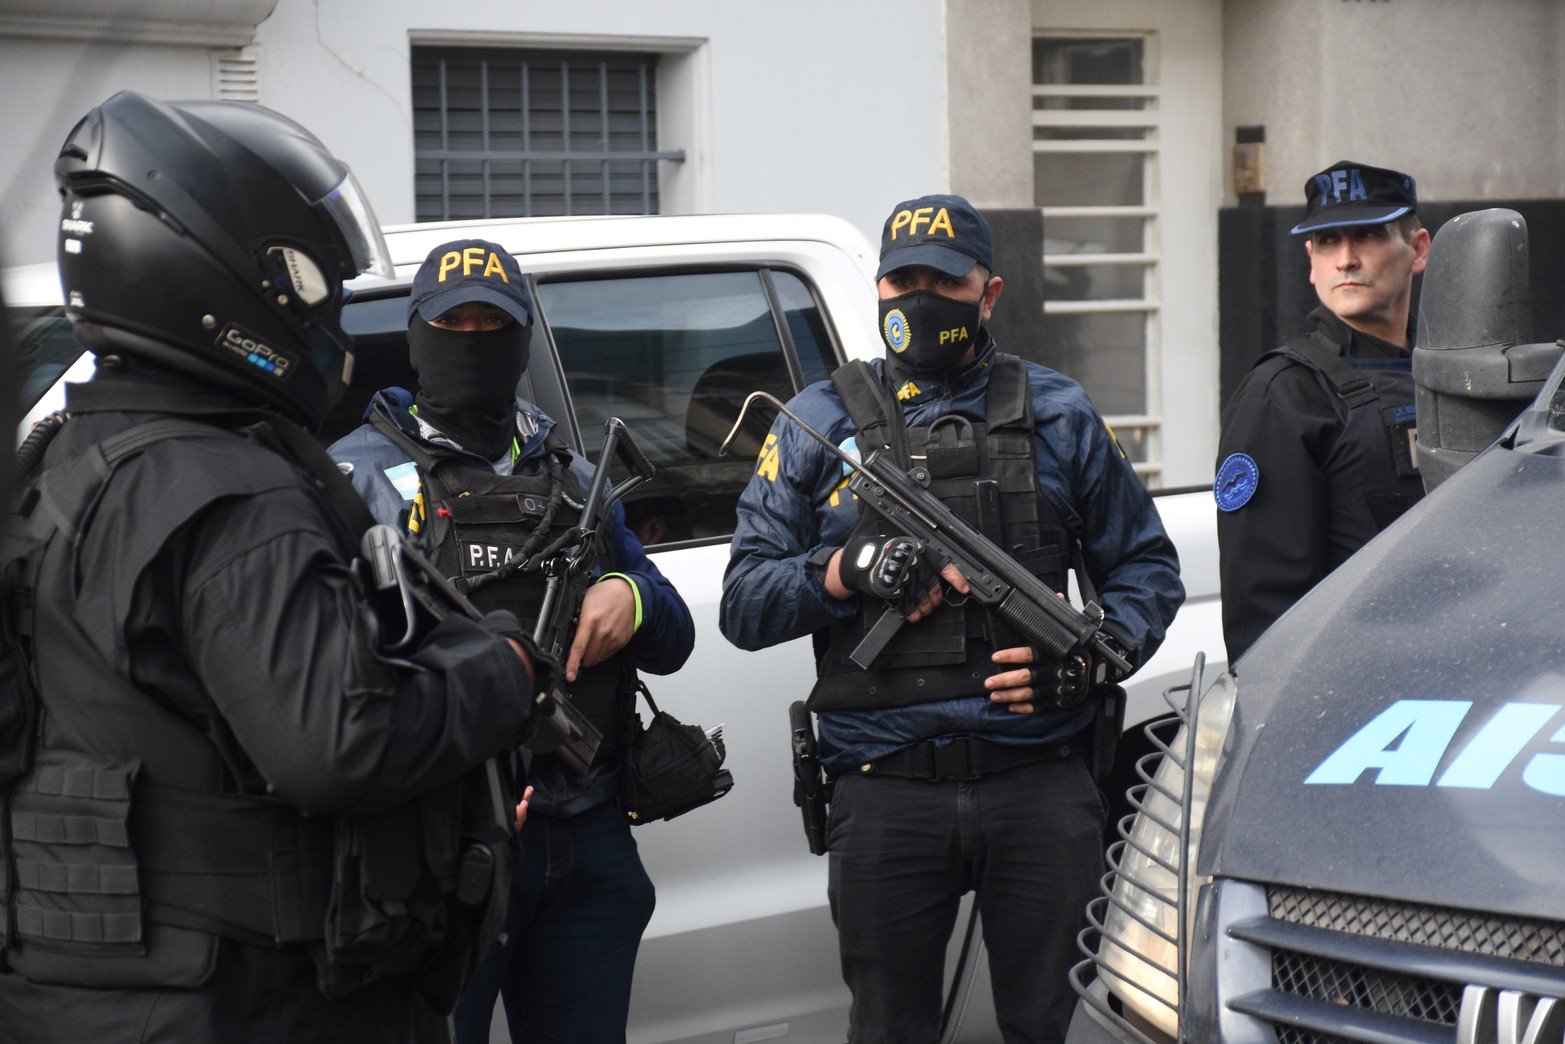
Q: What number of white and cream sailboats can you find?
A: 0